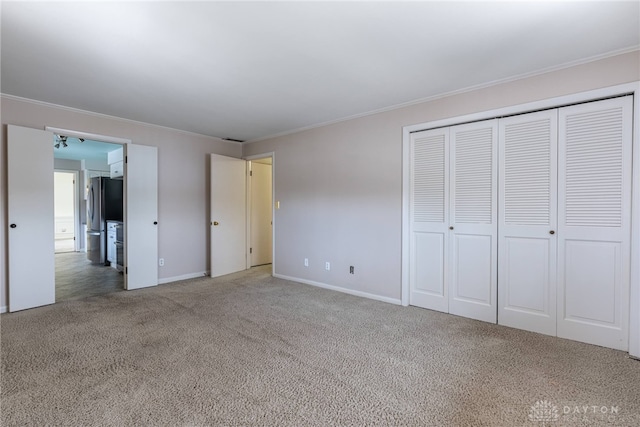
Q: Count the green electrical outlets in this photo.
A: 0